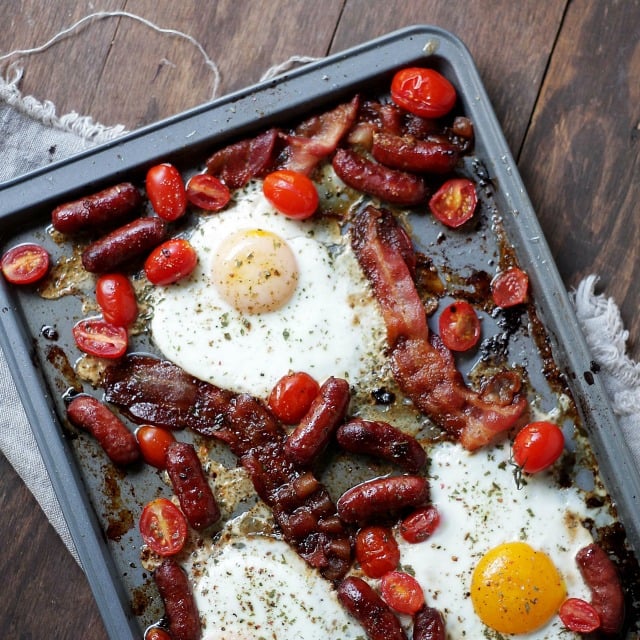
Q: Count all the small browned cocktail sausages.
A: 13